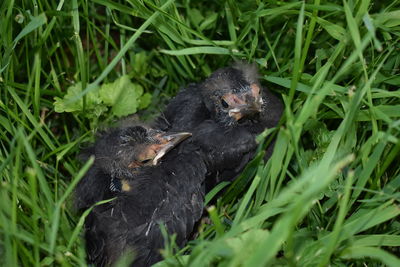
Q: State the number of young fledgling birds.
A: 2